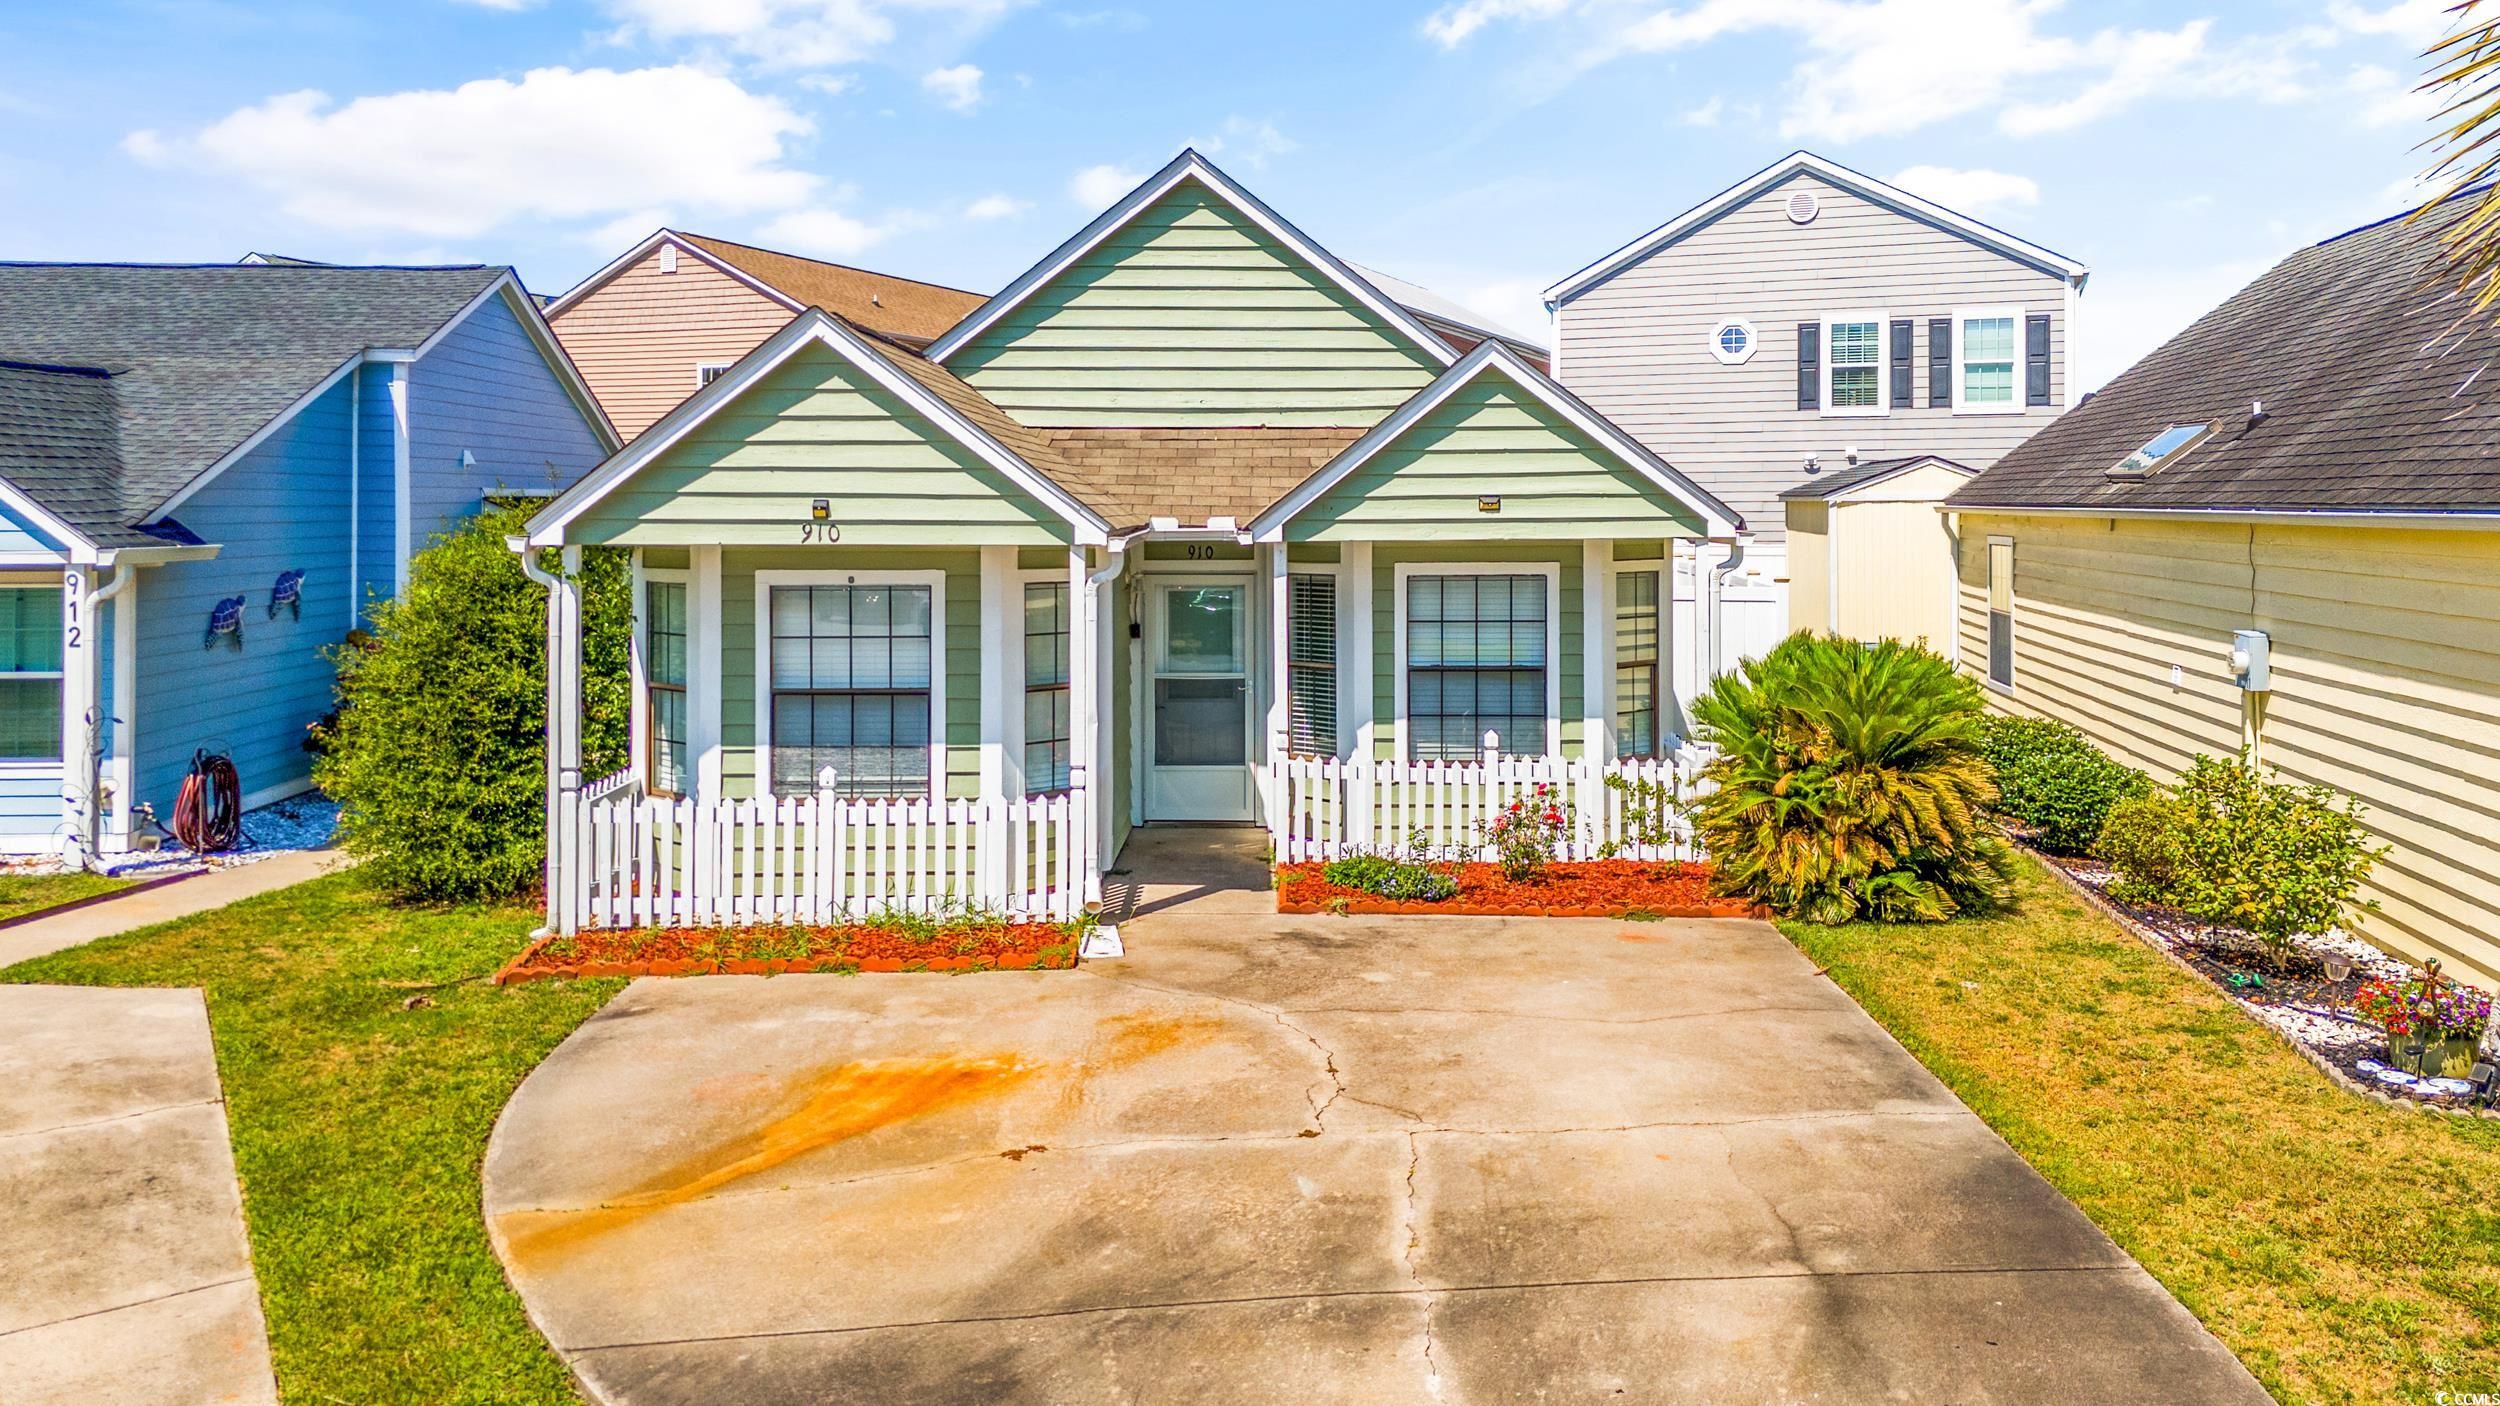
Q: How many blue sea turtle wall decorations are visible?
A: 2